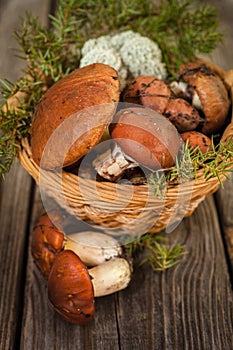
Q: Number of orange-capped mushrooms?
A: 8